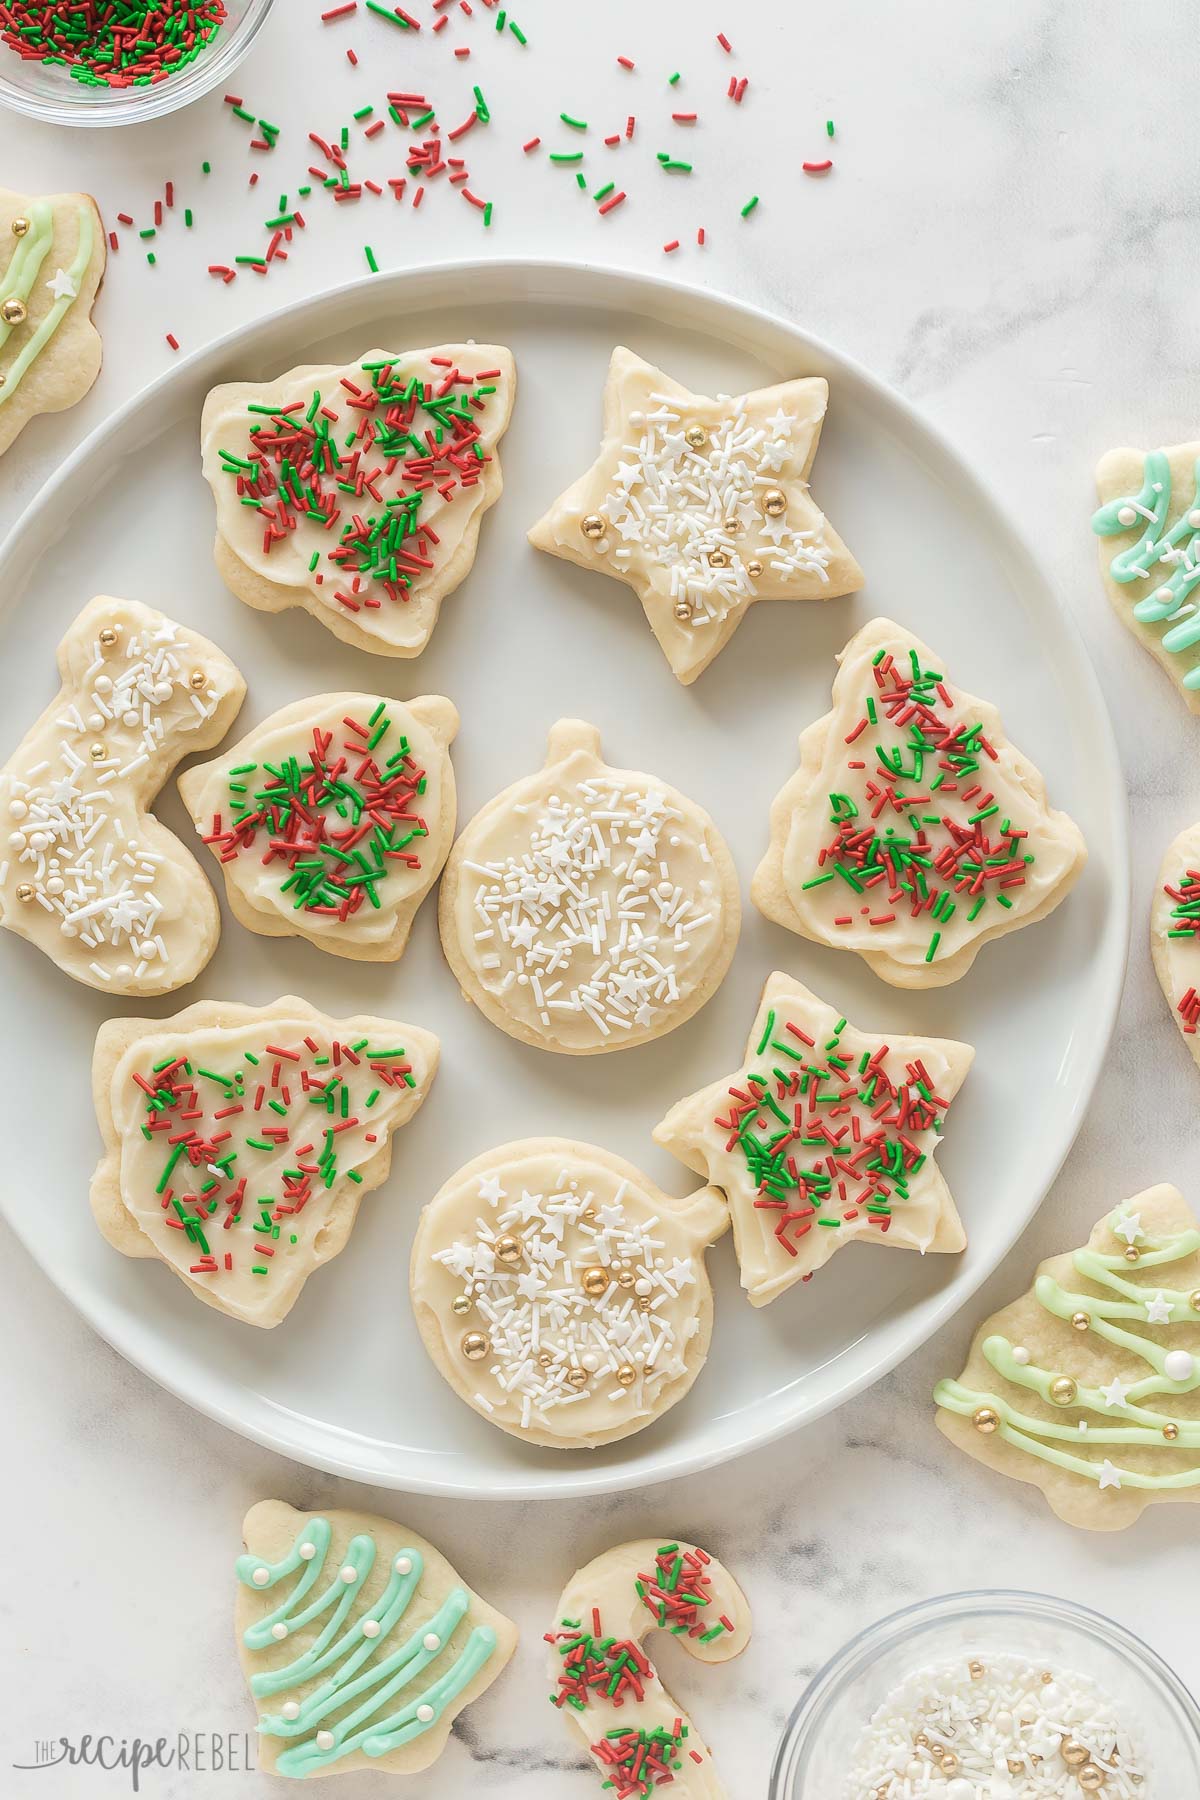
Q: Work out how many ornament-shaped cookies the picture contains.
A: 2